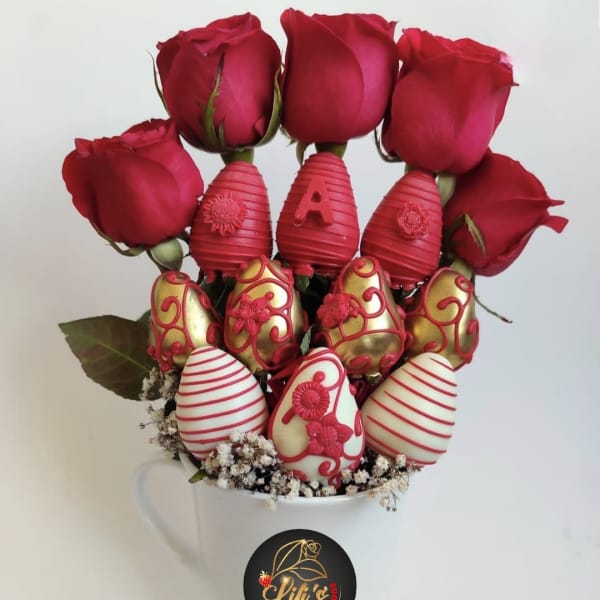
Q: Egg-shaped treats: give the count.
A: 10